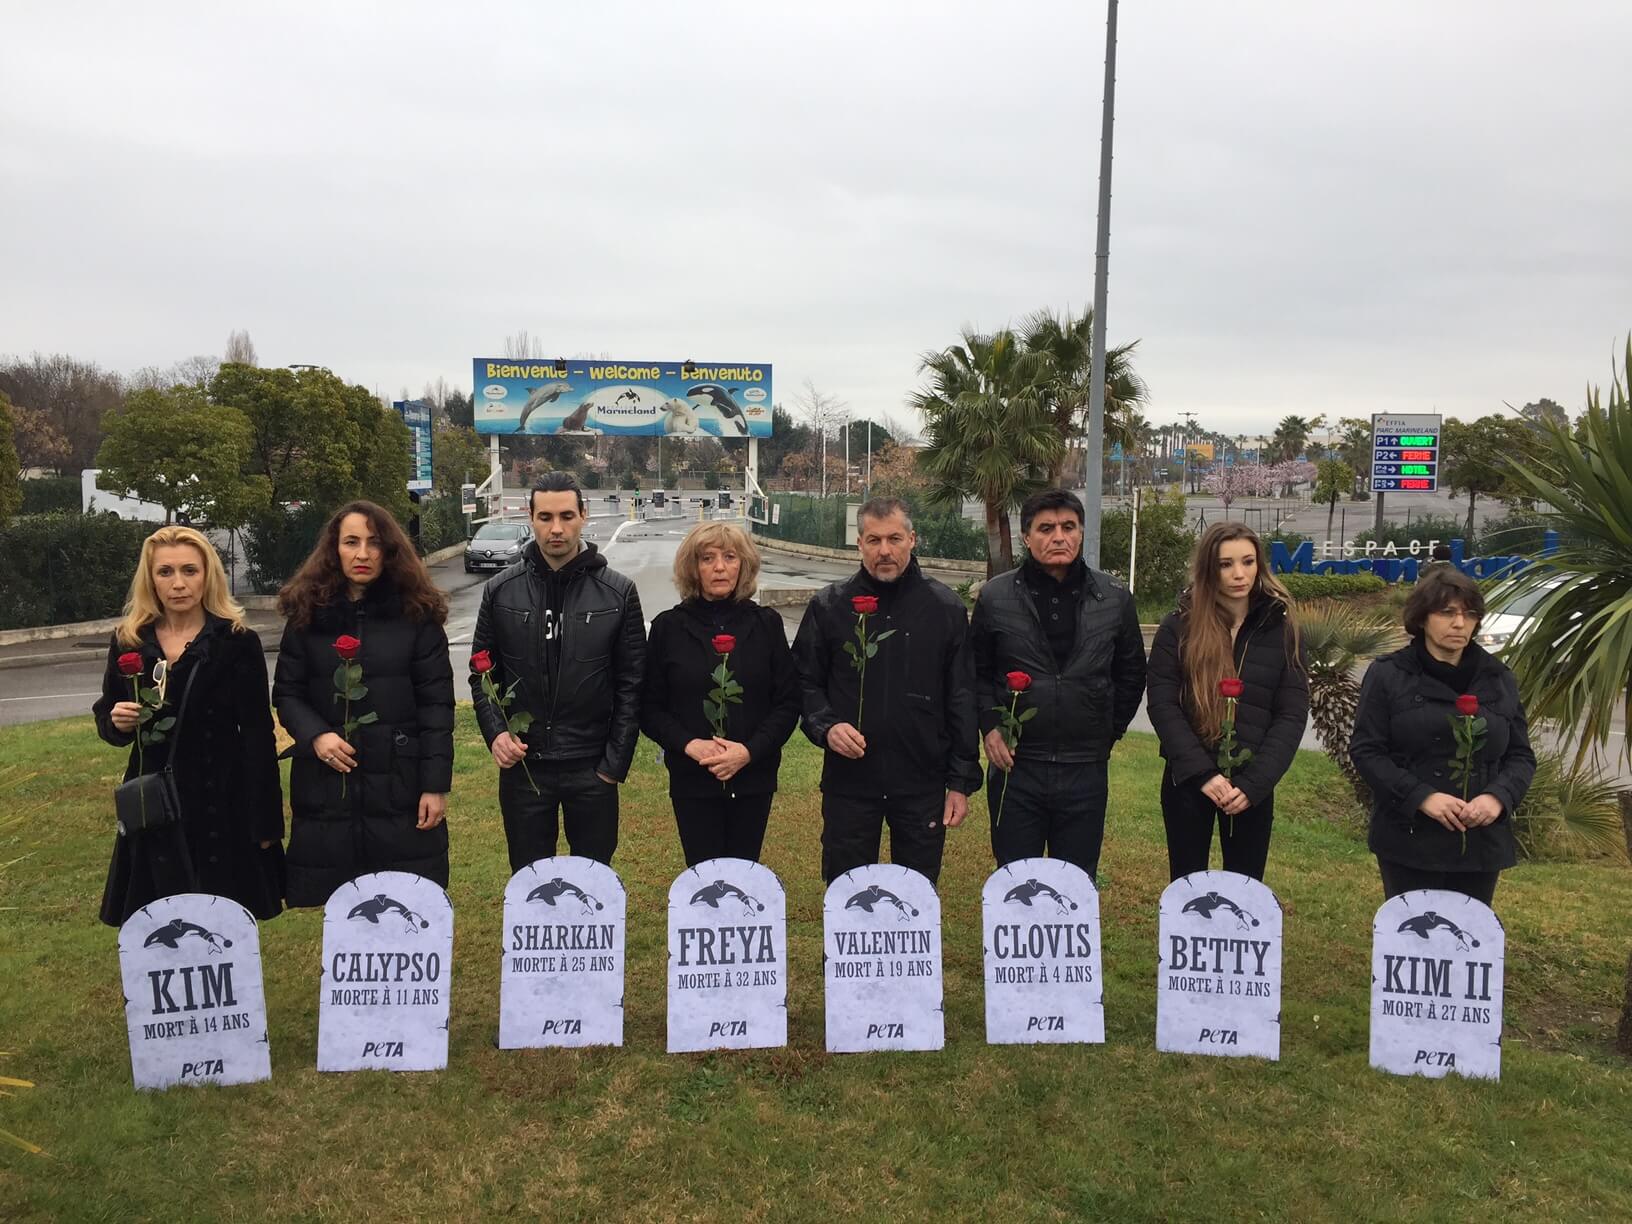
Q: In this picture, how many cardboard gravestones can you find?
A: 8